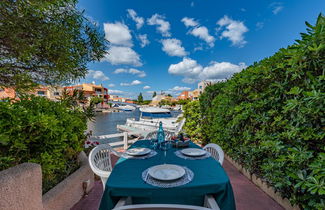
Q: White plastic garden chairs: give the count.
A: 4